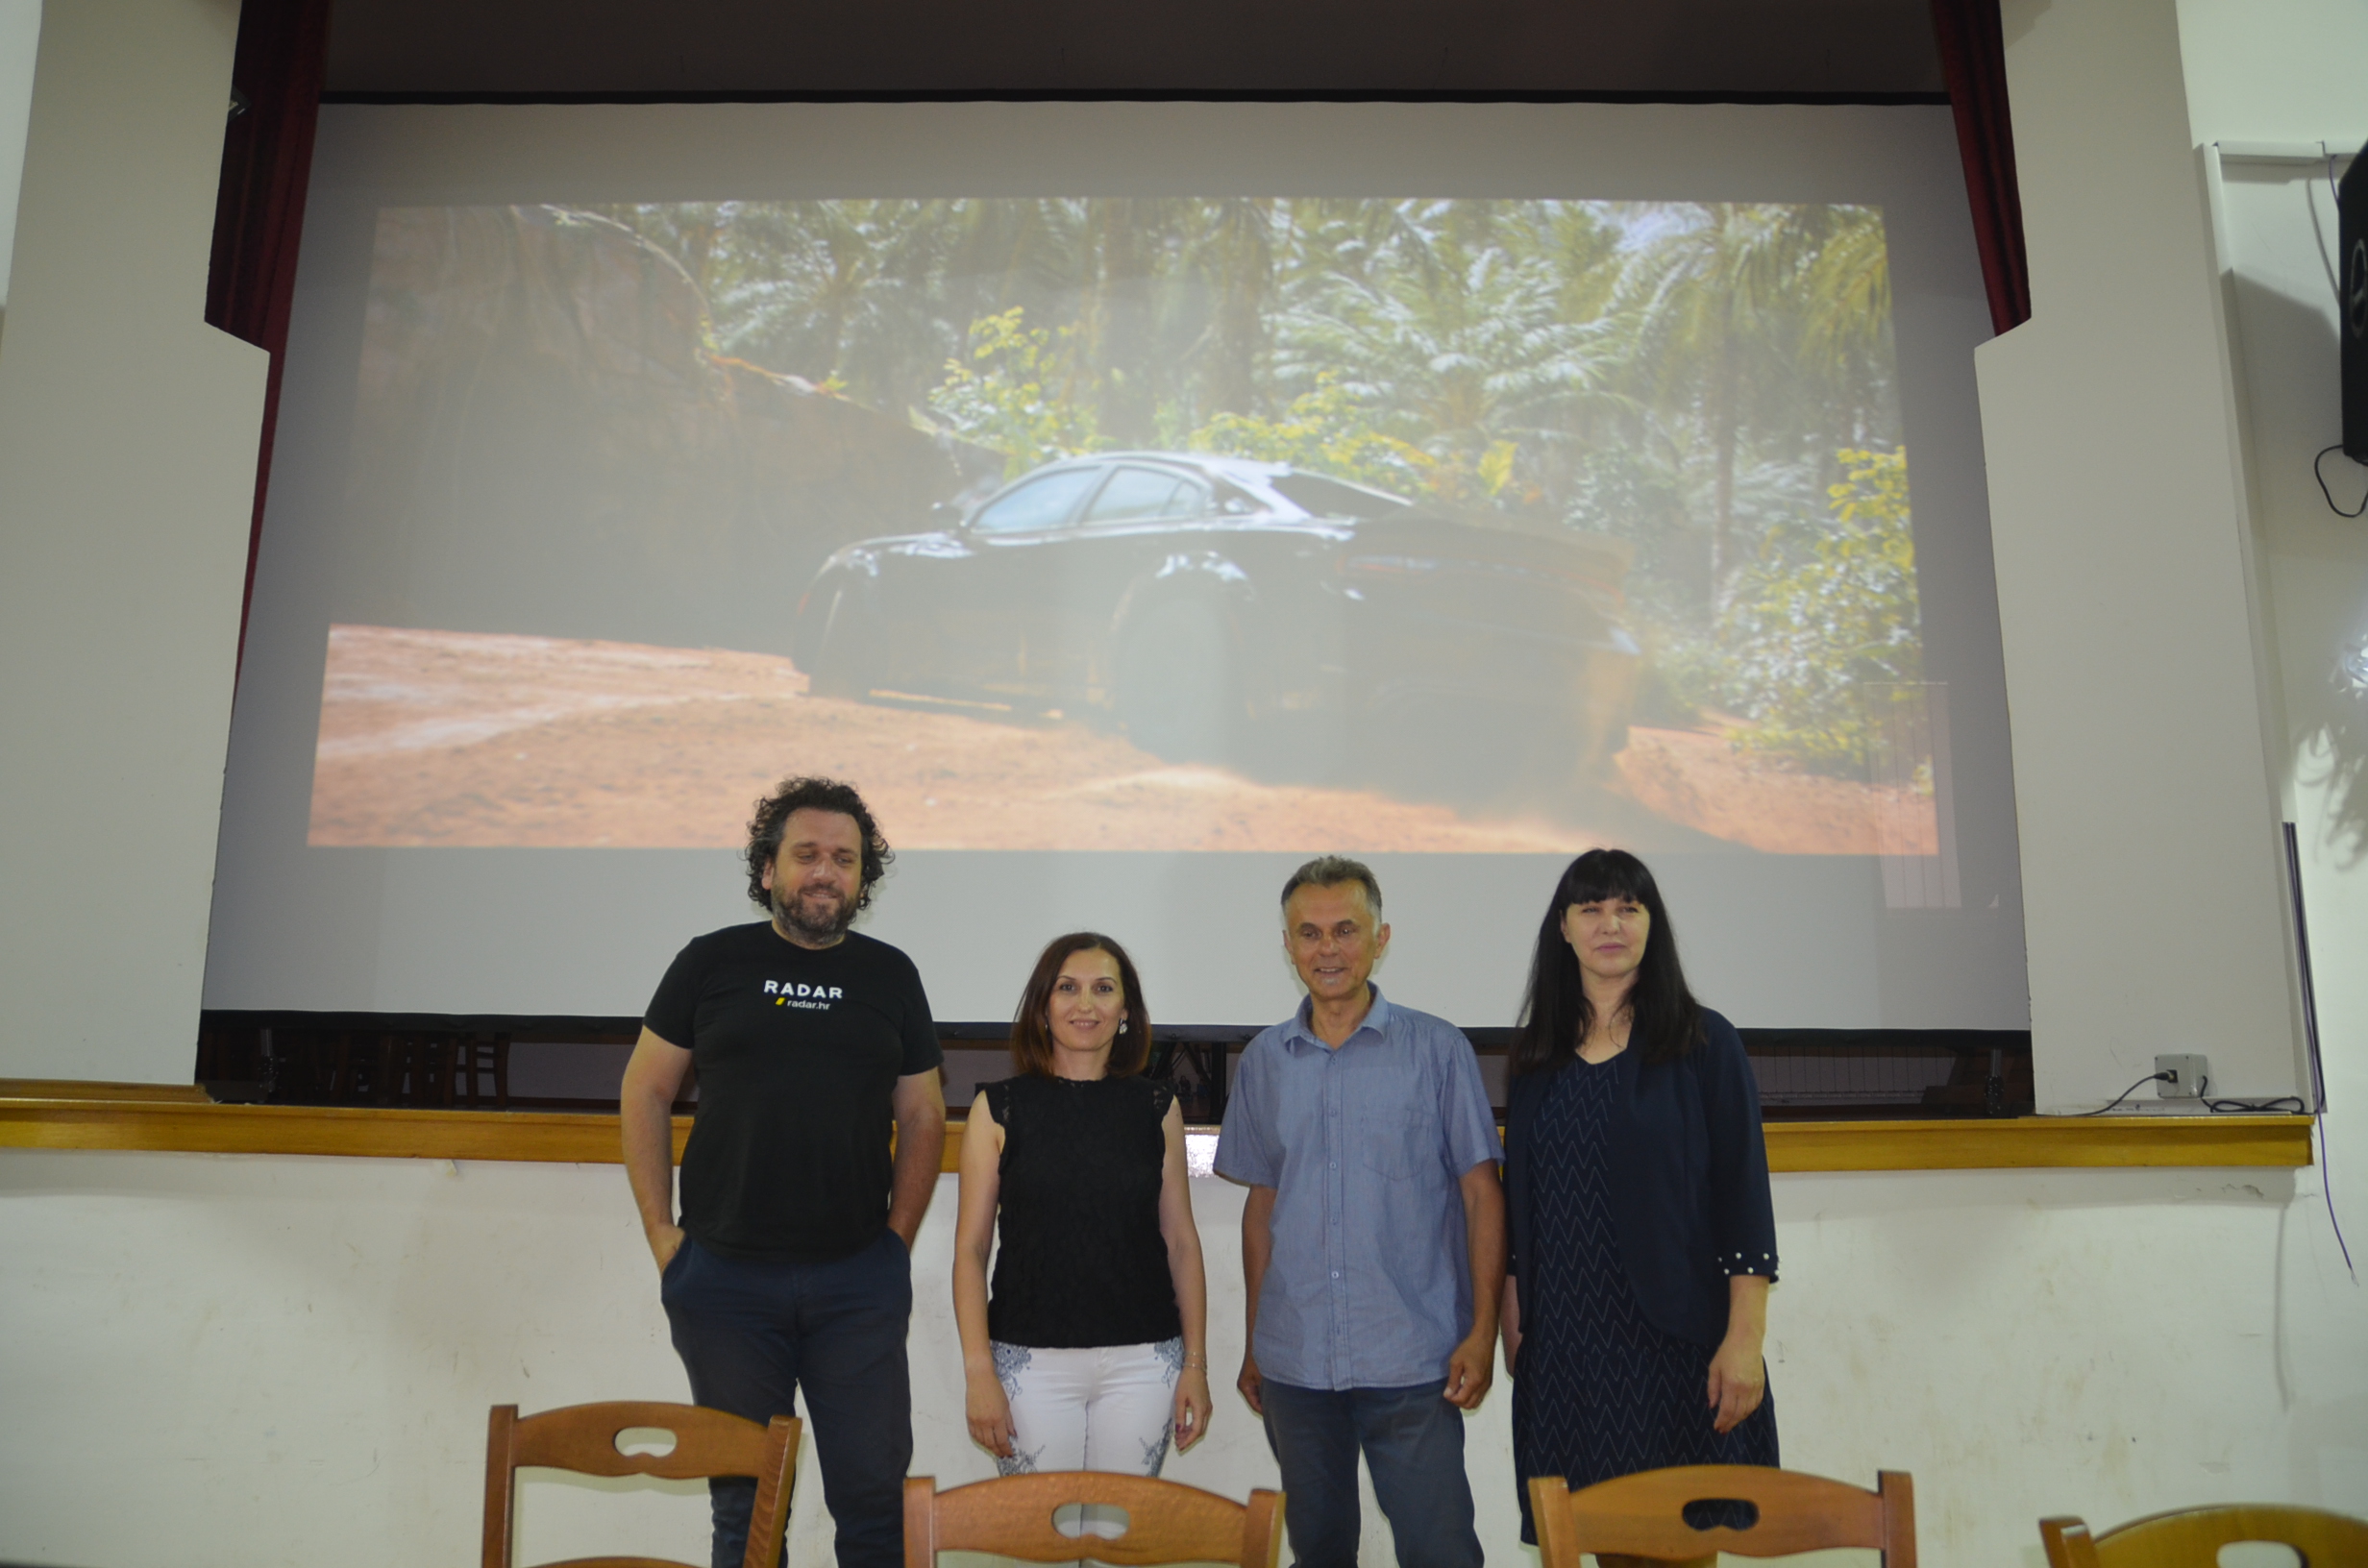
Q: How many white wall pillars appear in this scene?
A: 2